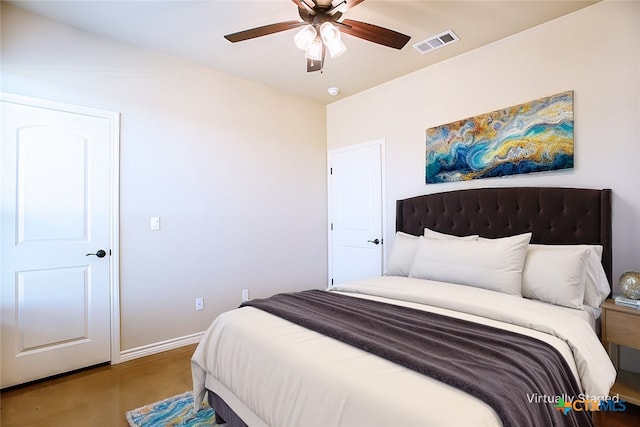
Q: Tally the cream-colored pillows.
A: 5